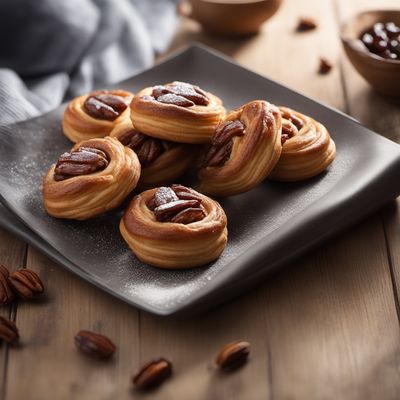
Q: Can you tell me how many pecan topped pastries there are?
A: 7